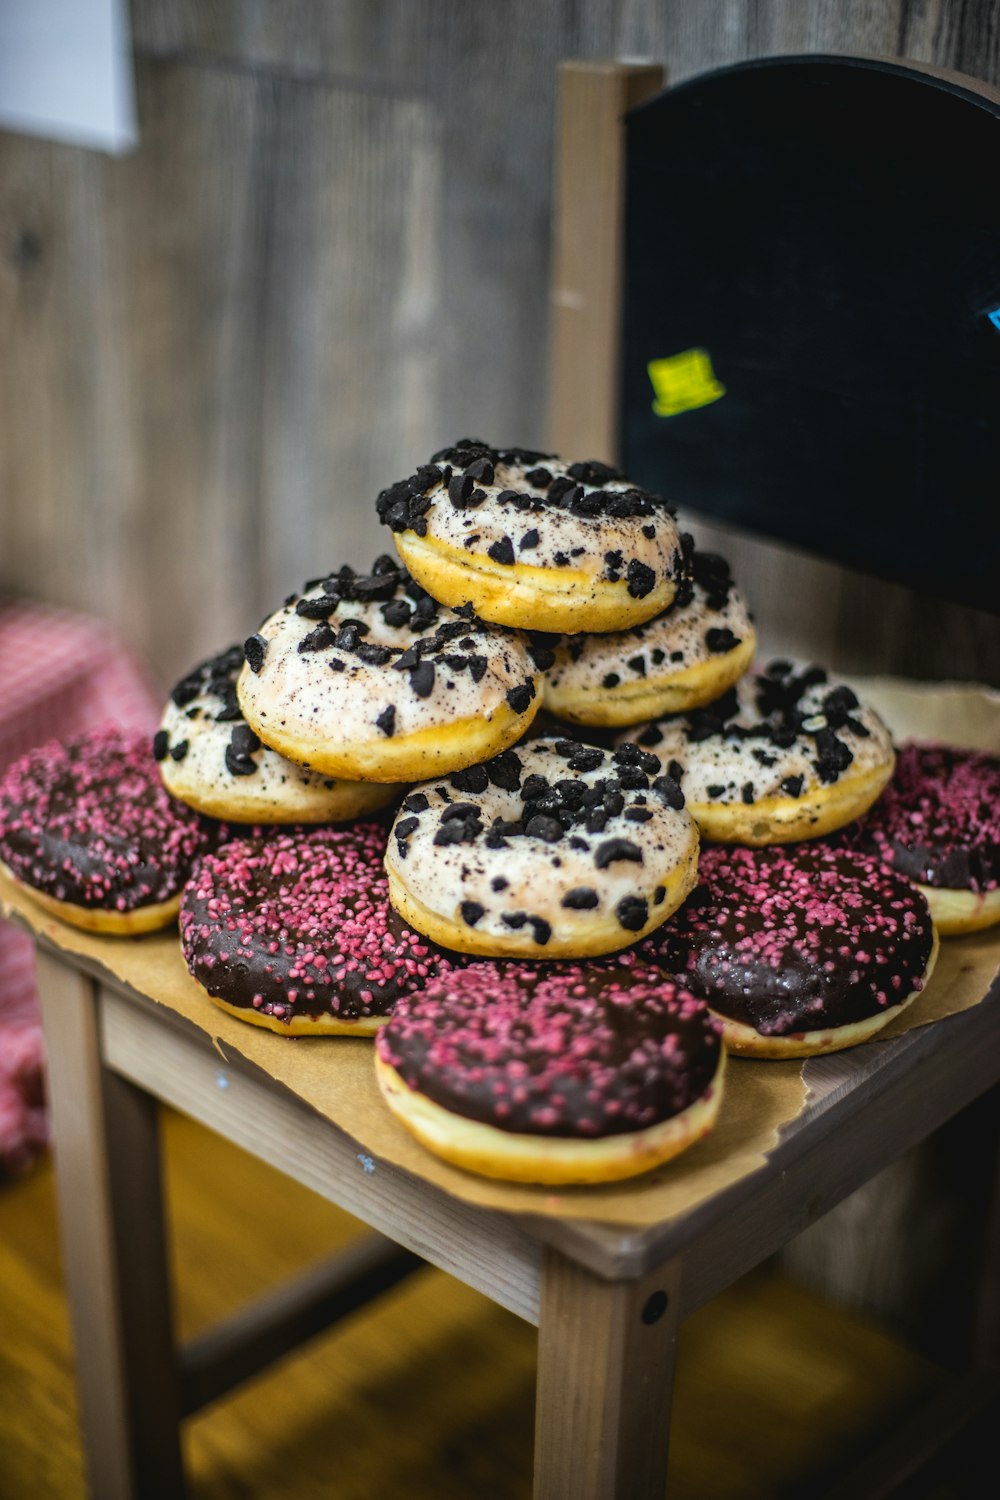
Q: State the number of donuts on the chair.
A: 11